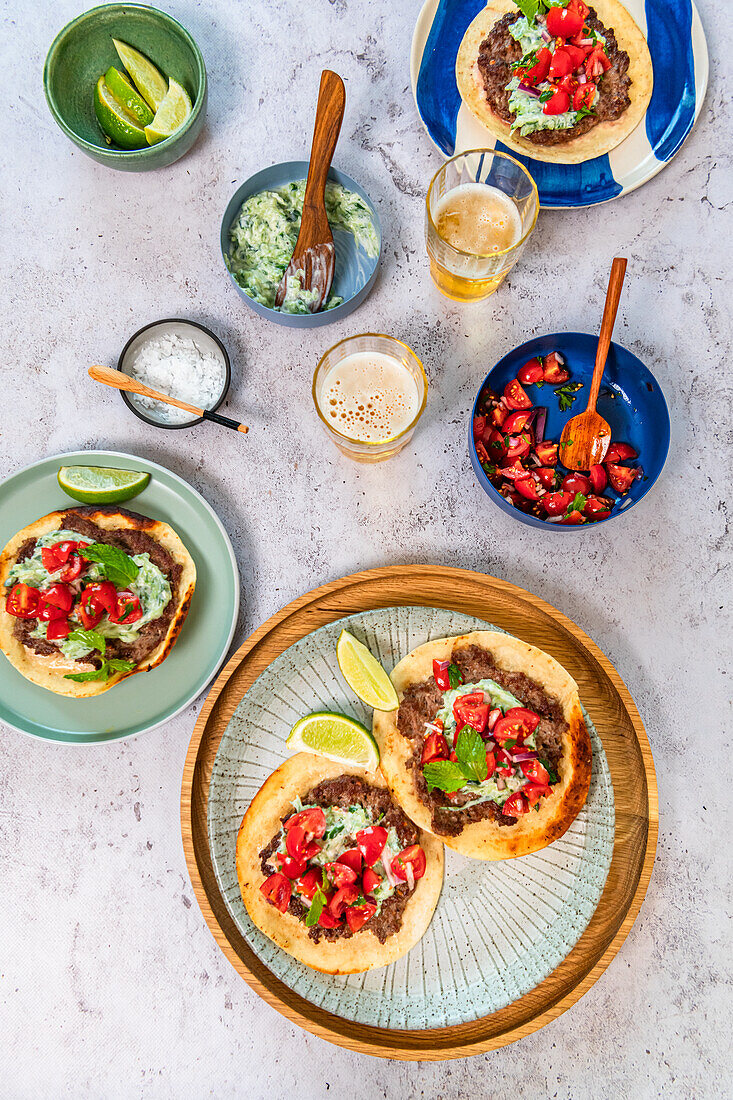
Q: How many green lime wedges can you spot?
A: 7